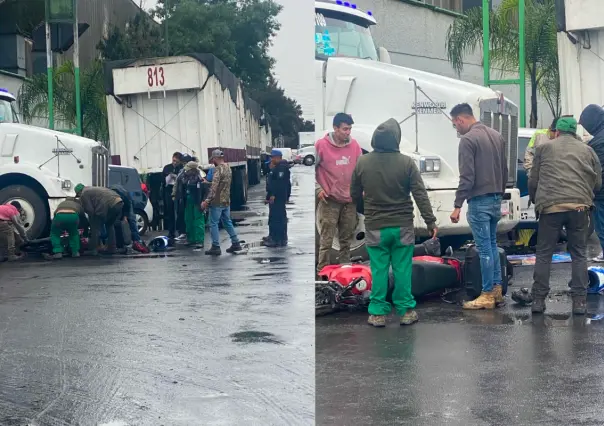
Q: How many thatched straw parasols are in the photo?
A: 0